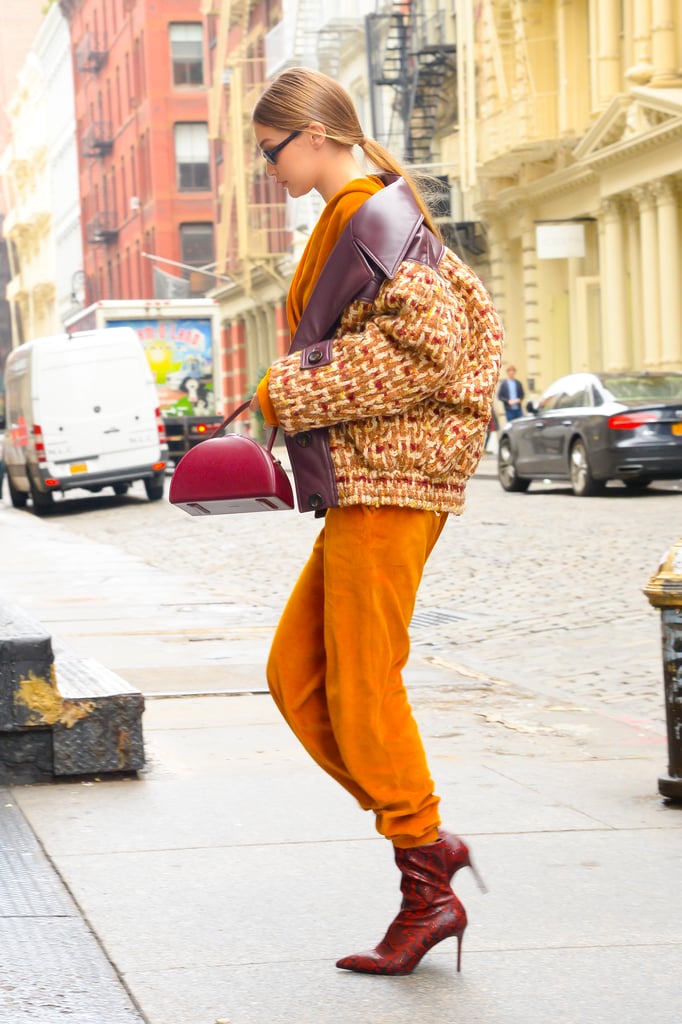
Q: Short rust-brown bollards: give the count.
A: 0